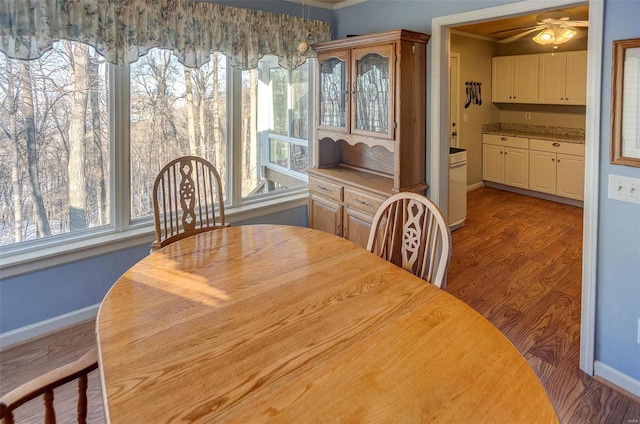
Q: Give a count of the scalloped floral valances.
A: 1